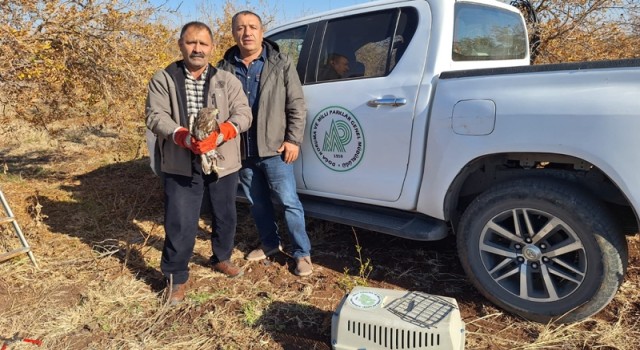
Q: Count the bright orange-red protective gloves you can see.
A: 2